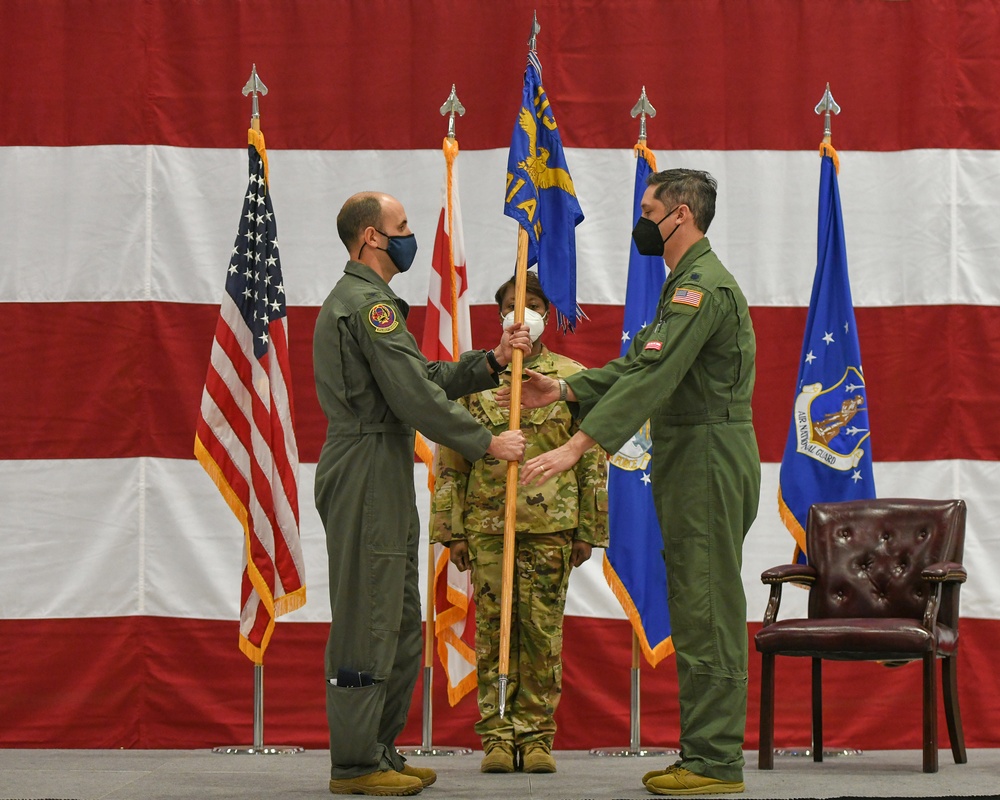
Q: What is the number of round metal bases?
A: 4